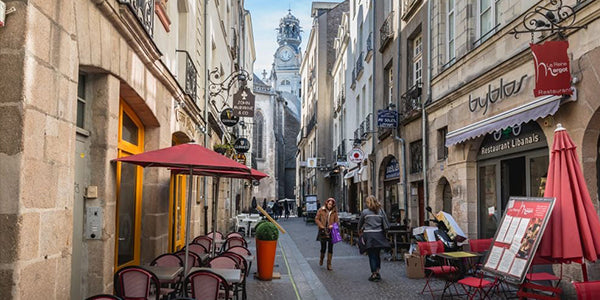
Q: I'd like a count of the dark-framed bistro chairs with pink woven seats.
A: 13